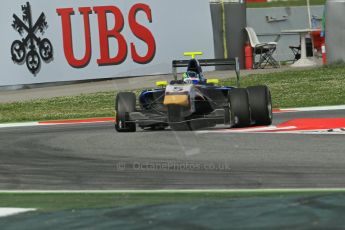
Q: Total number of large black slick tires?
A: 3